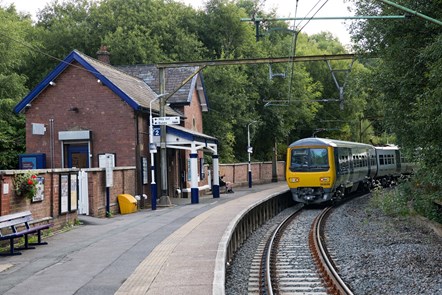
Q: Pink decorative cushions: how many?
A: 0